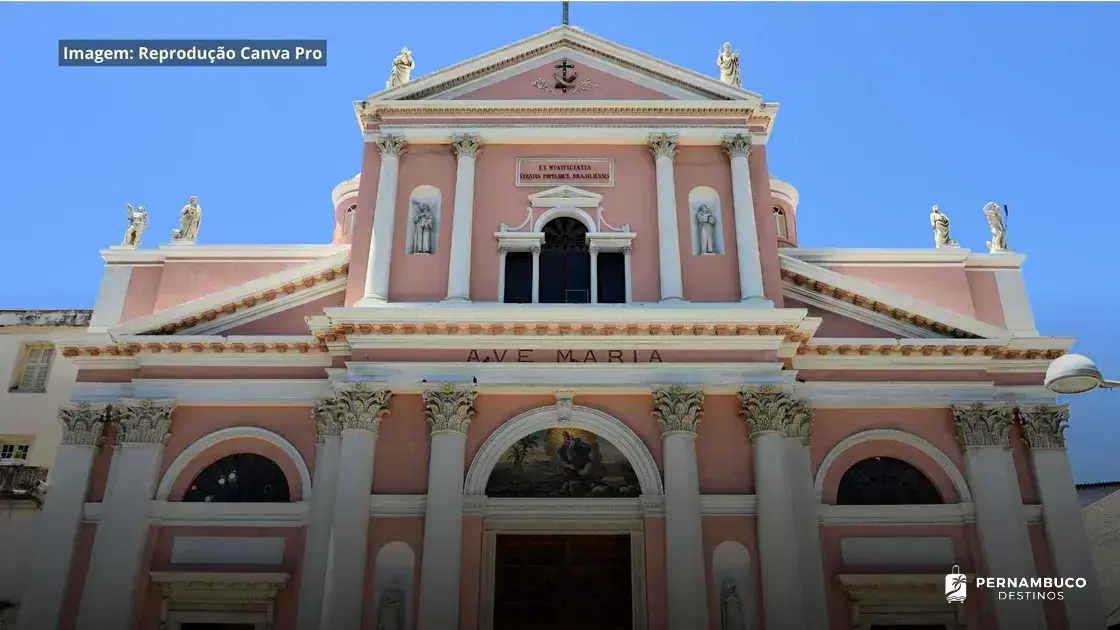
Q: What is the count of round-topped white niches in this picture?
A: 4